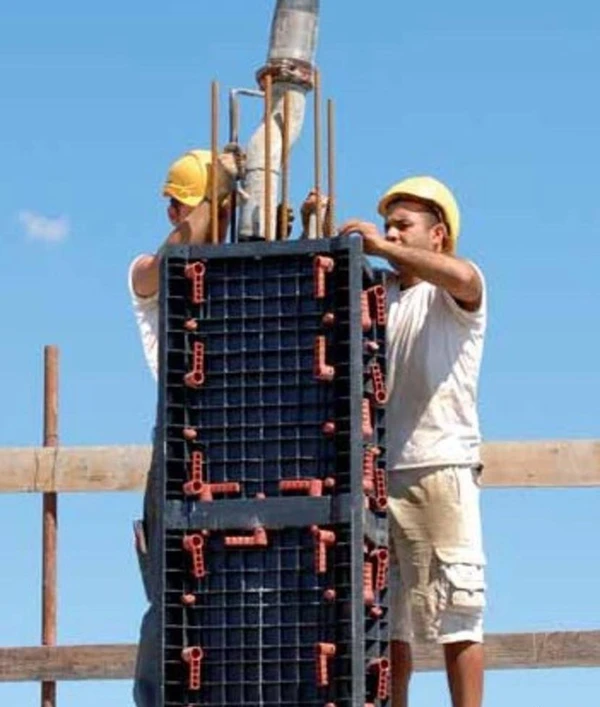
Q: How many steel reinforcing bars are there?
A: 5